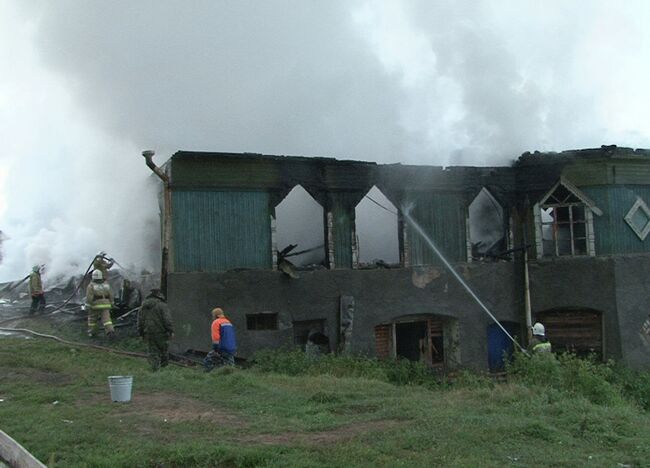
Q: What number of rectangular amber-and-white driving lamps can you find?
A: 0